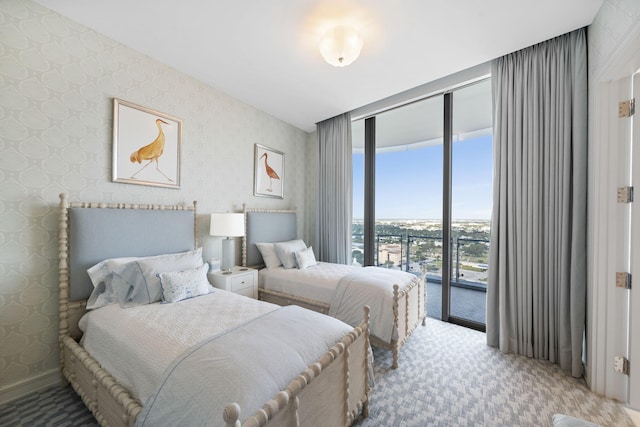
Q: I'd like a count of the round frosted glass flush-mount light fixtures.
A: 1